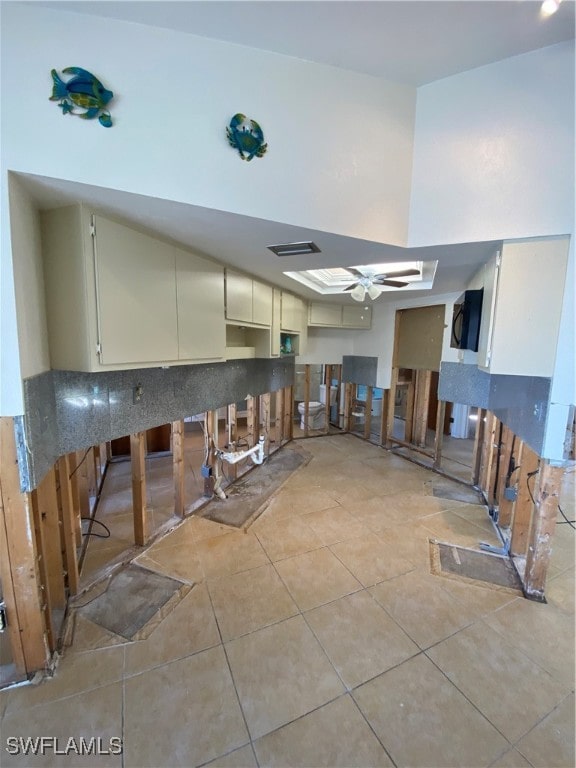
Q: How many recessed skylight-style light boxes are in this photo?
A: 1